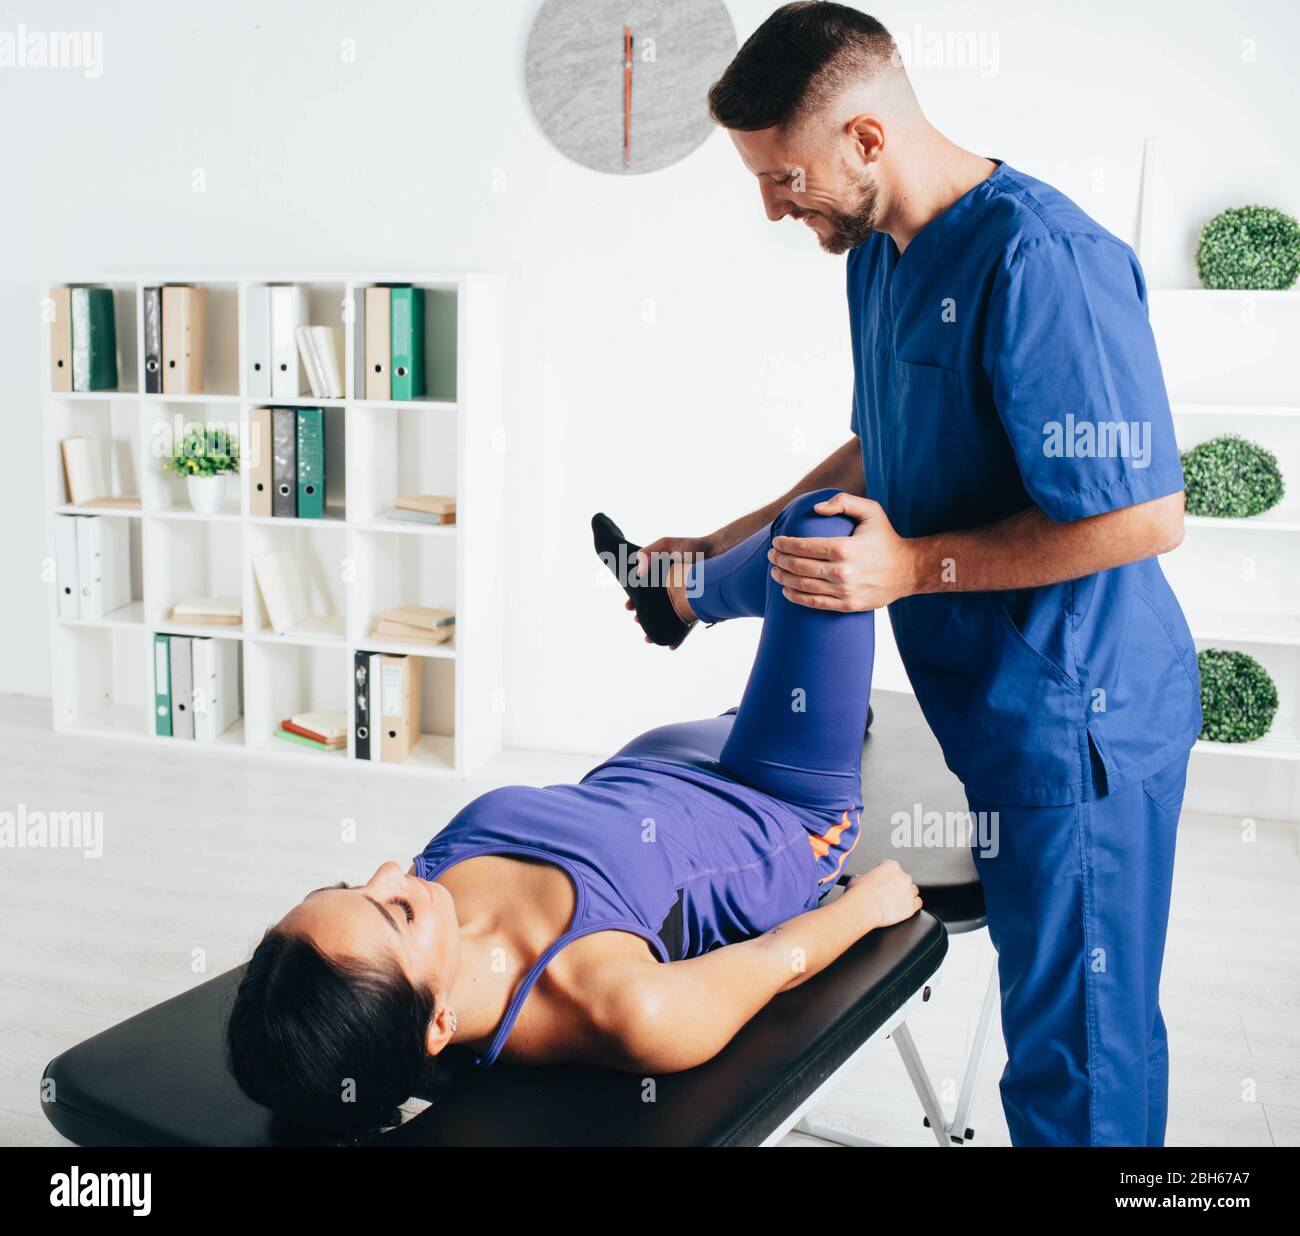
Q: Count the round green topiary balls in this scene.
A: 3